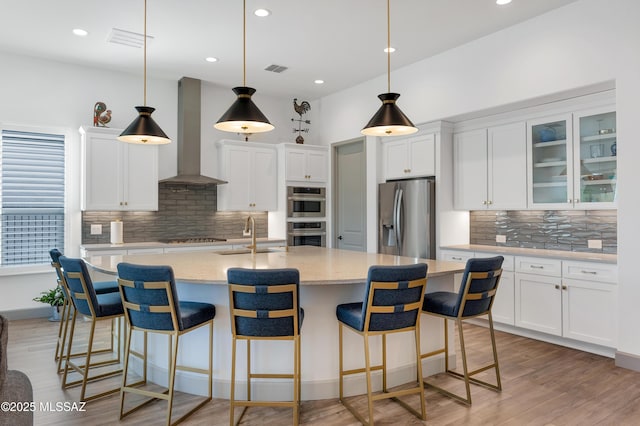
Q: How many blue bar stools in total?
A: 6